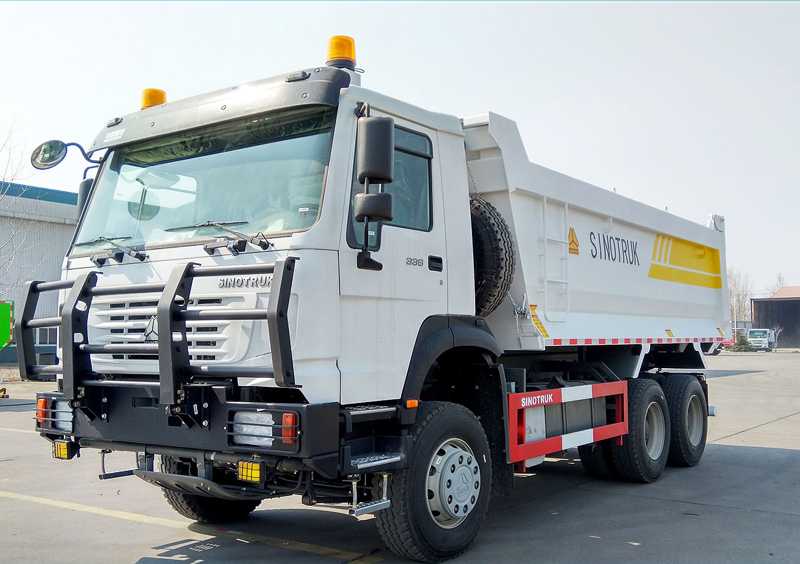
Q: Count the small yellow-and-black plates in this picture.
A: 2